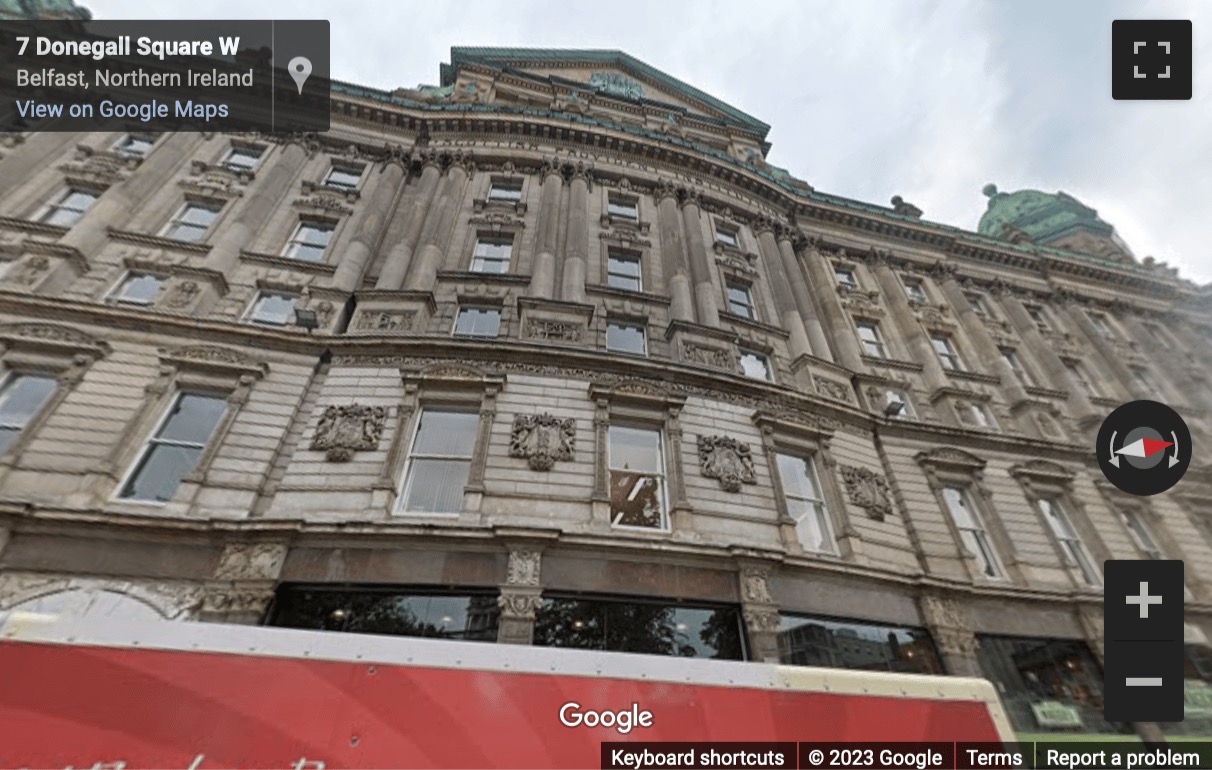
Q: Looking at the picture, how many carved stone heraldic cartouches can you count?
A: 4